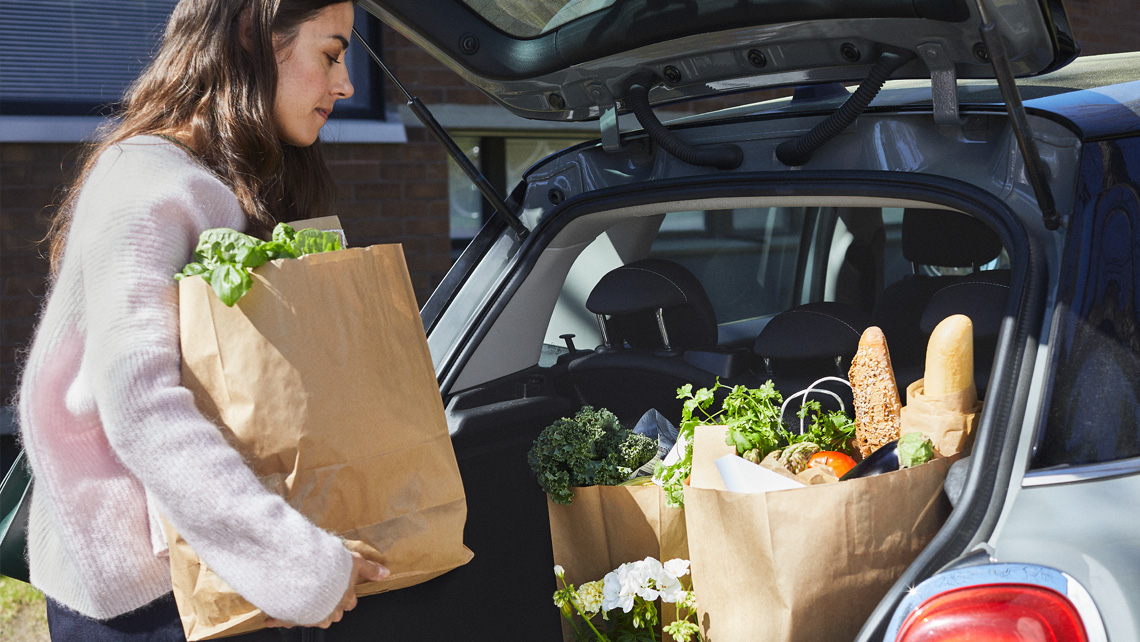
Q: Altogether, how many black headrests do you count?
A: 4